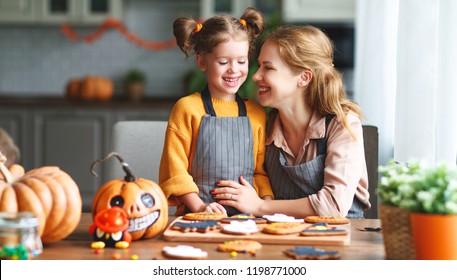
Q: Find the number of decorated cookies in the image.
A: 11